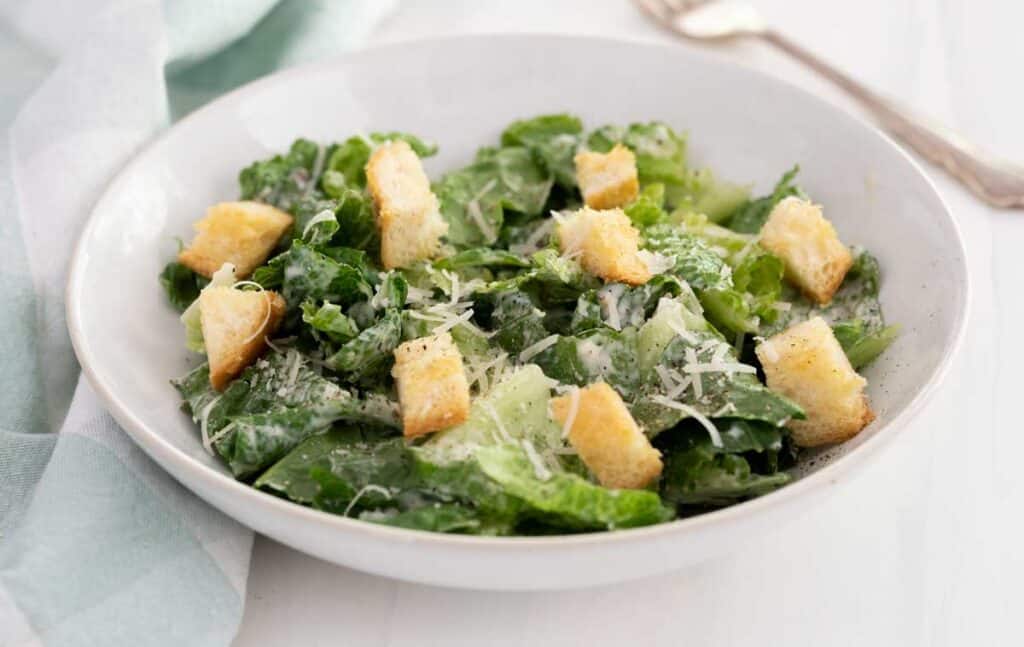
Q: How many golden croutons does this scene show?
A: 9